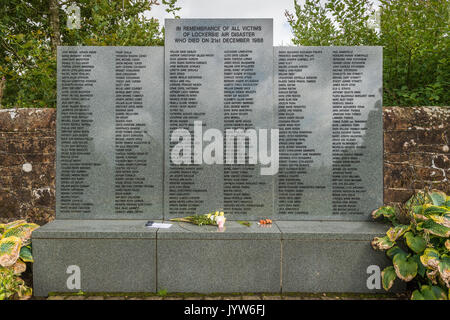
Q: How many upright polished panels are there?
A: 3